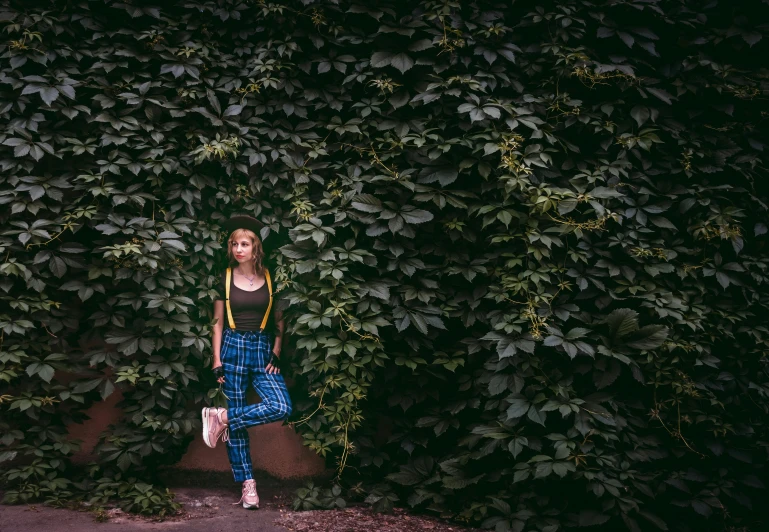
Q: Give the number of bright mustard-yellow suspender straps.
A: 2